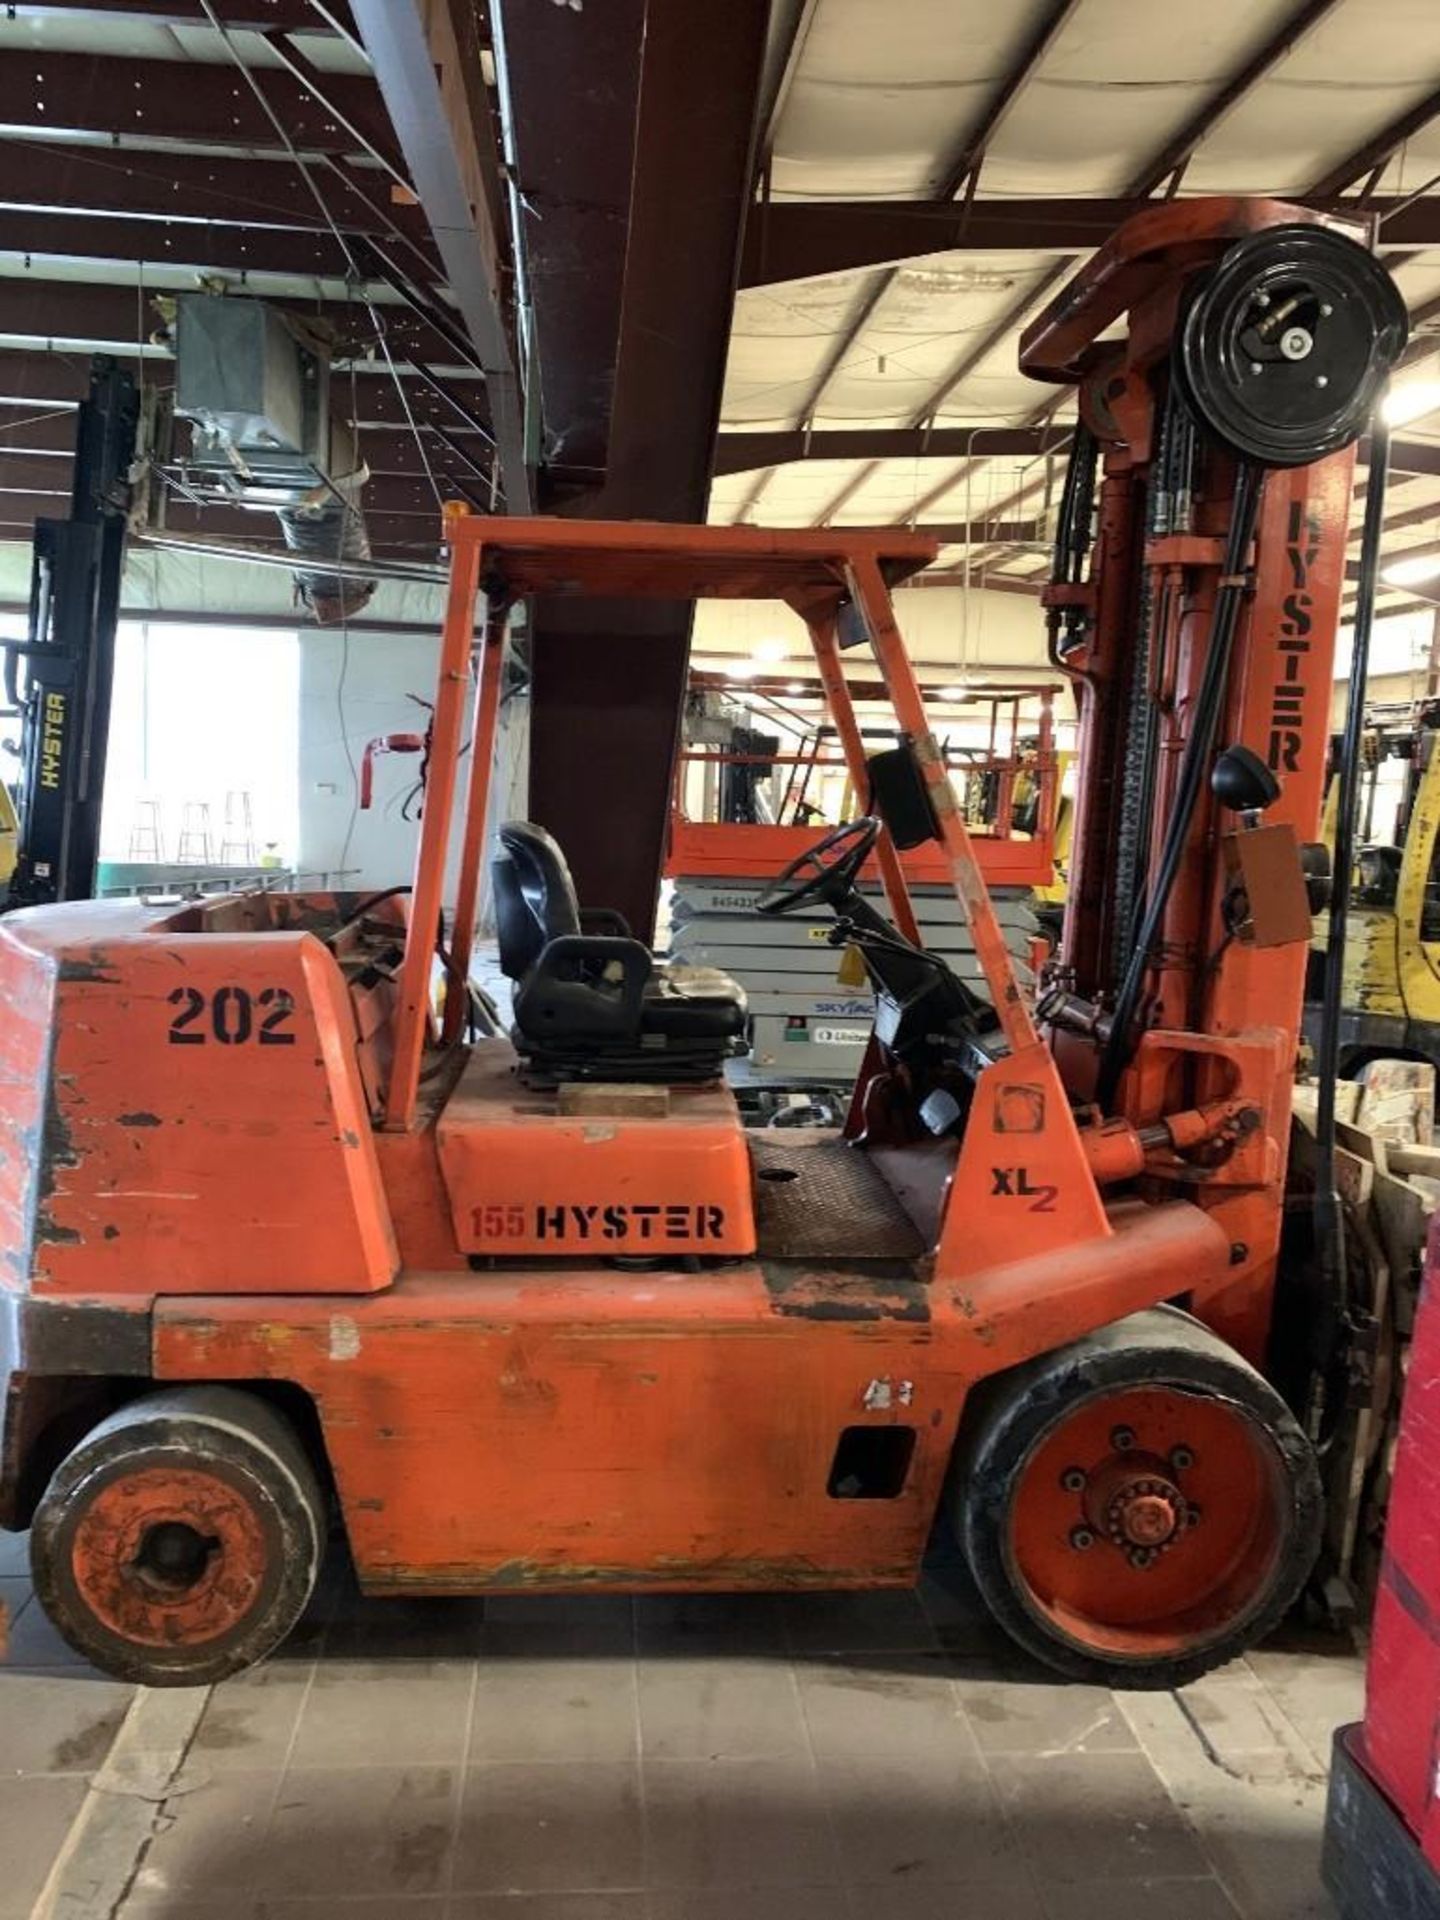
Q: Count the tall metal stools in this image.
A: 3